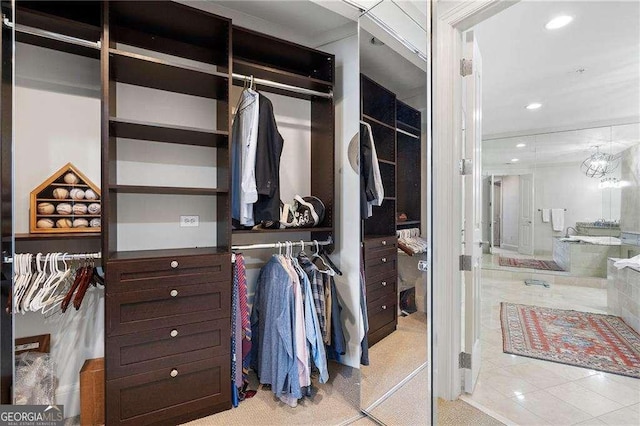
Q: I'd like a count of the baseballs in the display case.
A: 12